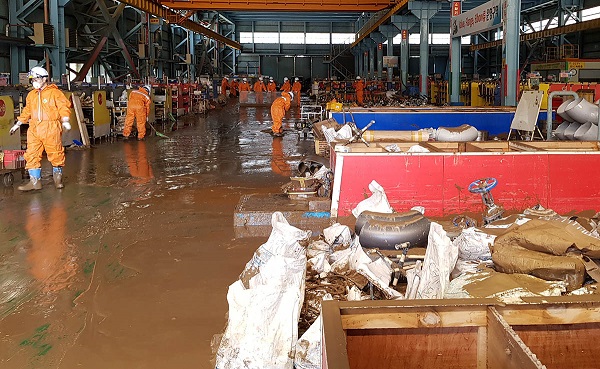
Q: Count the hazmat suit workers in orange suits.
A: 11